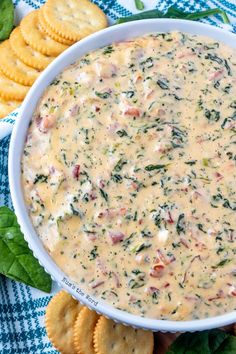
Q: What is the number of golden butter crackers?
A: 10